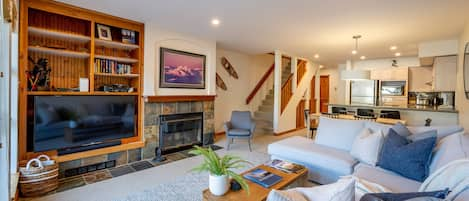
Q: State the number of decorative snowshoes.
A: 2